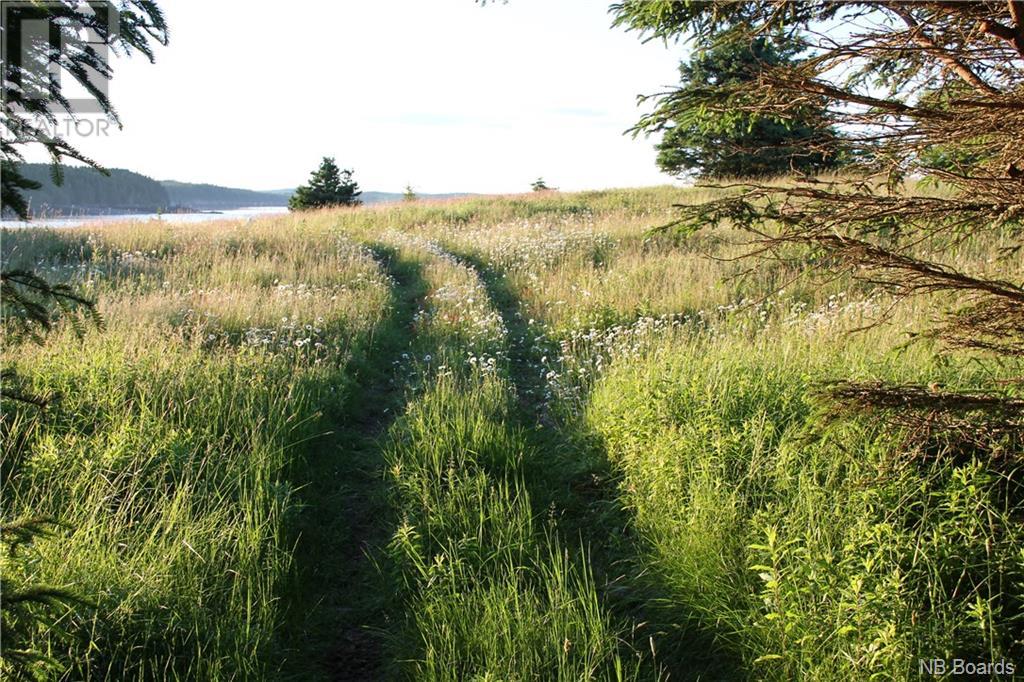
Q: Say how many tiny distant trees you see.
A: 2